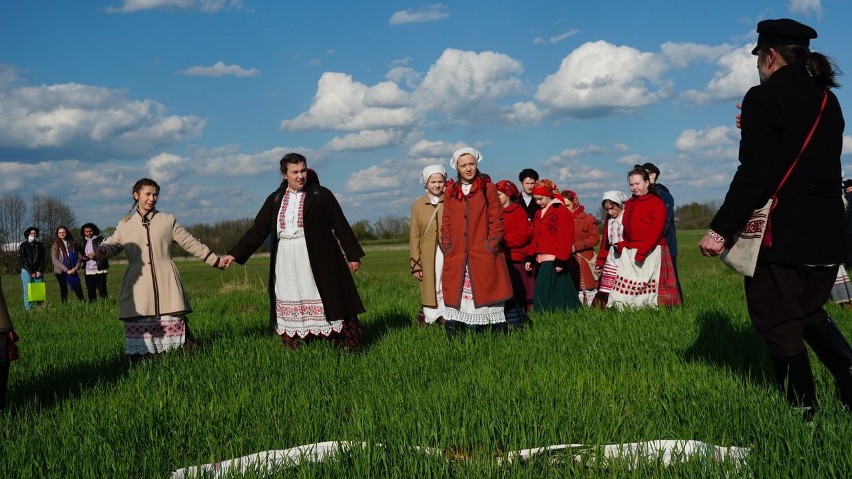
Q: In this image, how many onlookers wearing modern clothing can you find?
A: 3